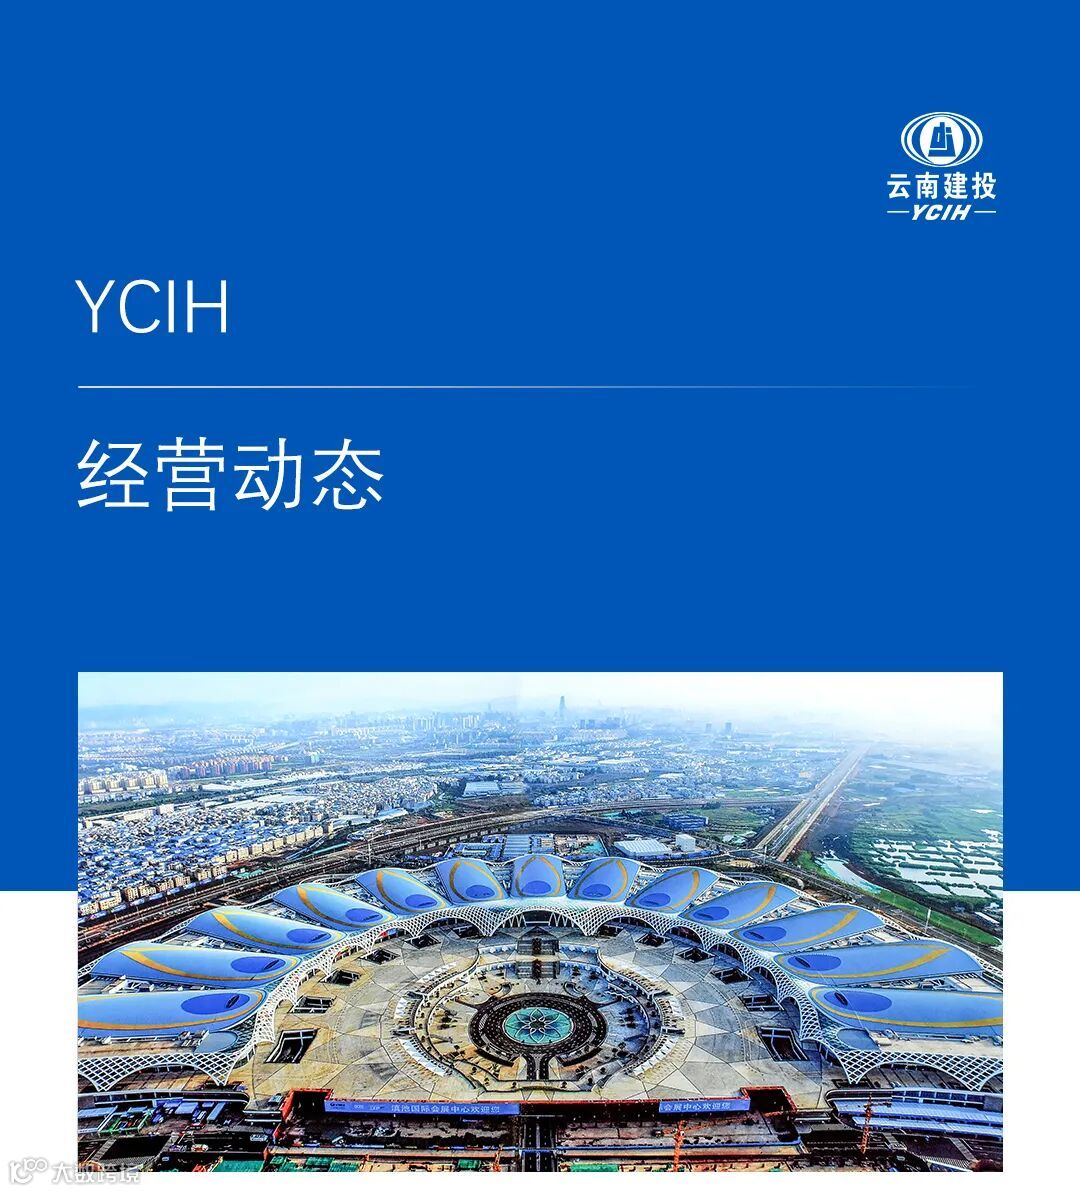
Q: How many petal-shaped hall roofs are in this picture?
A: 13